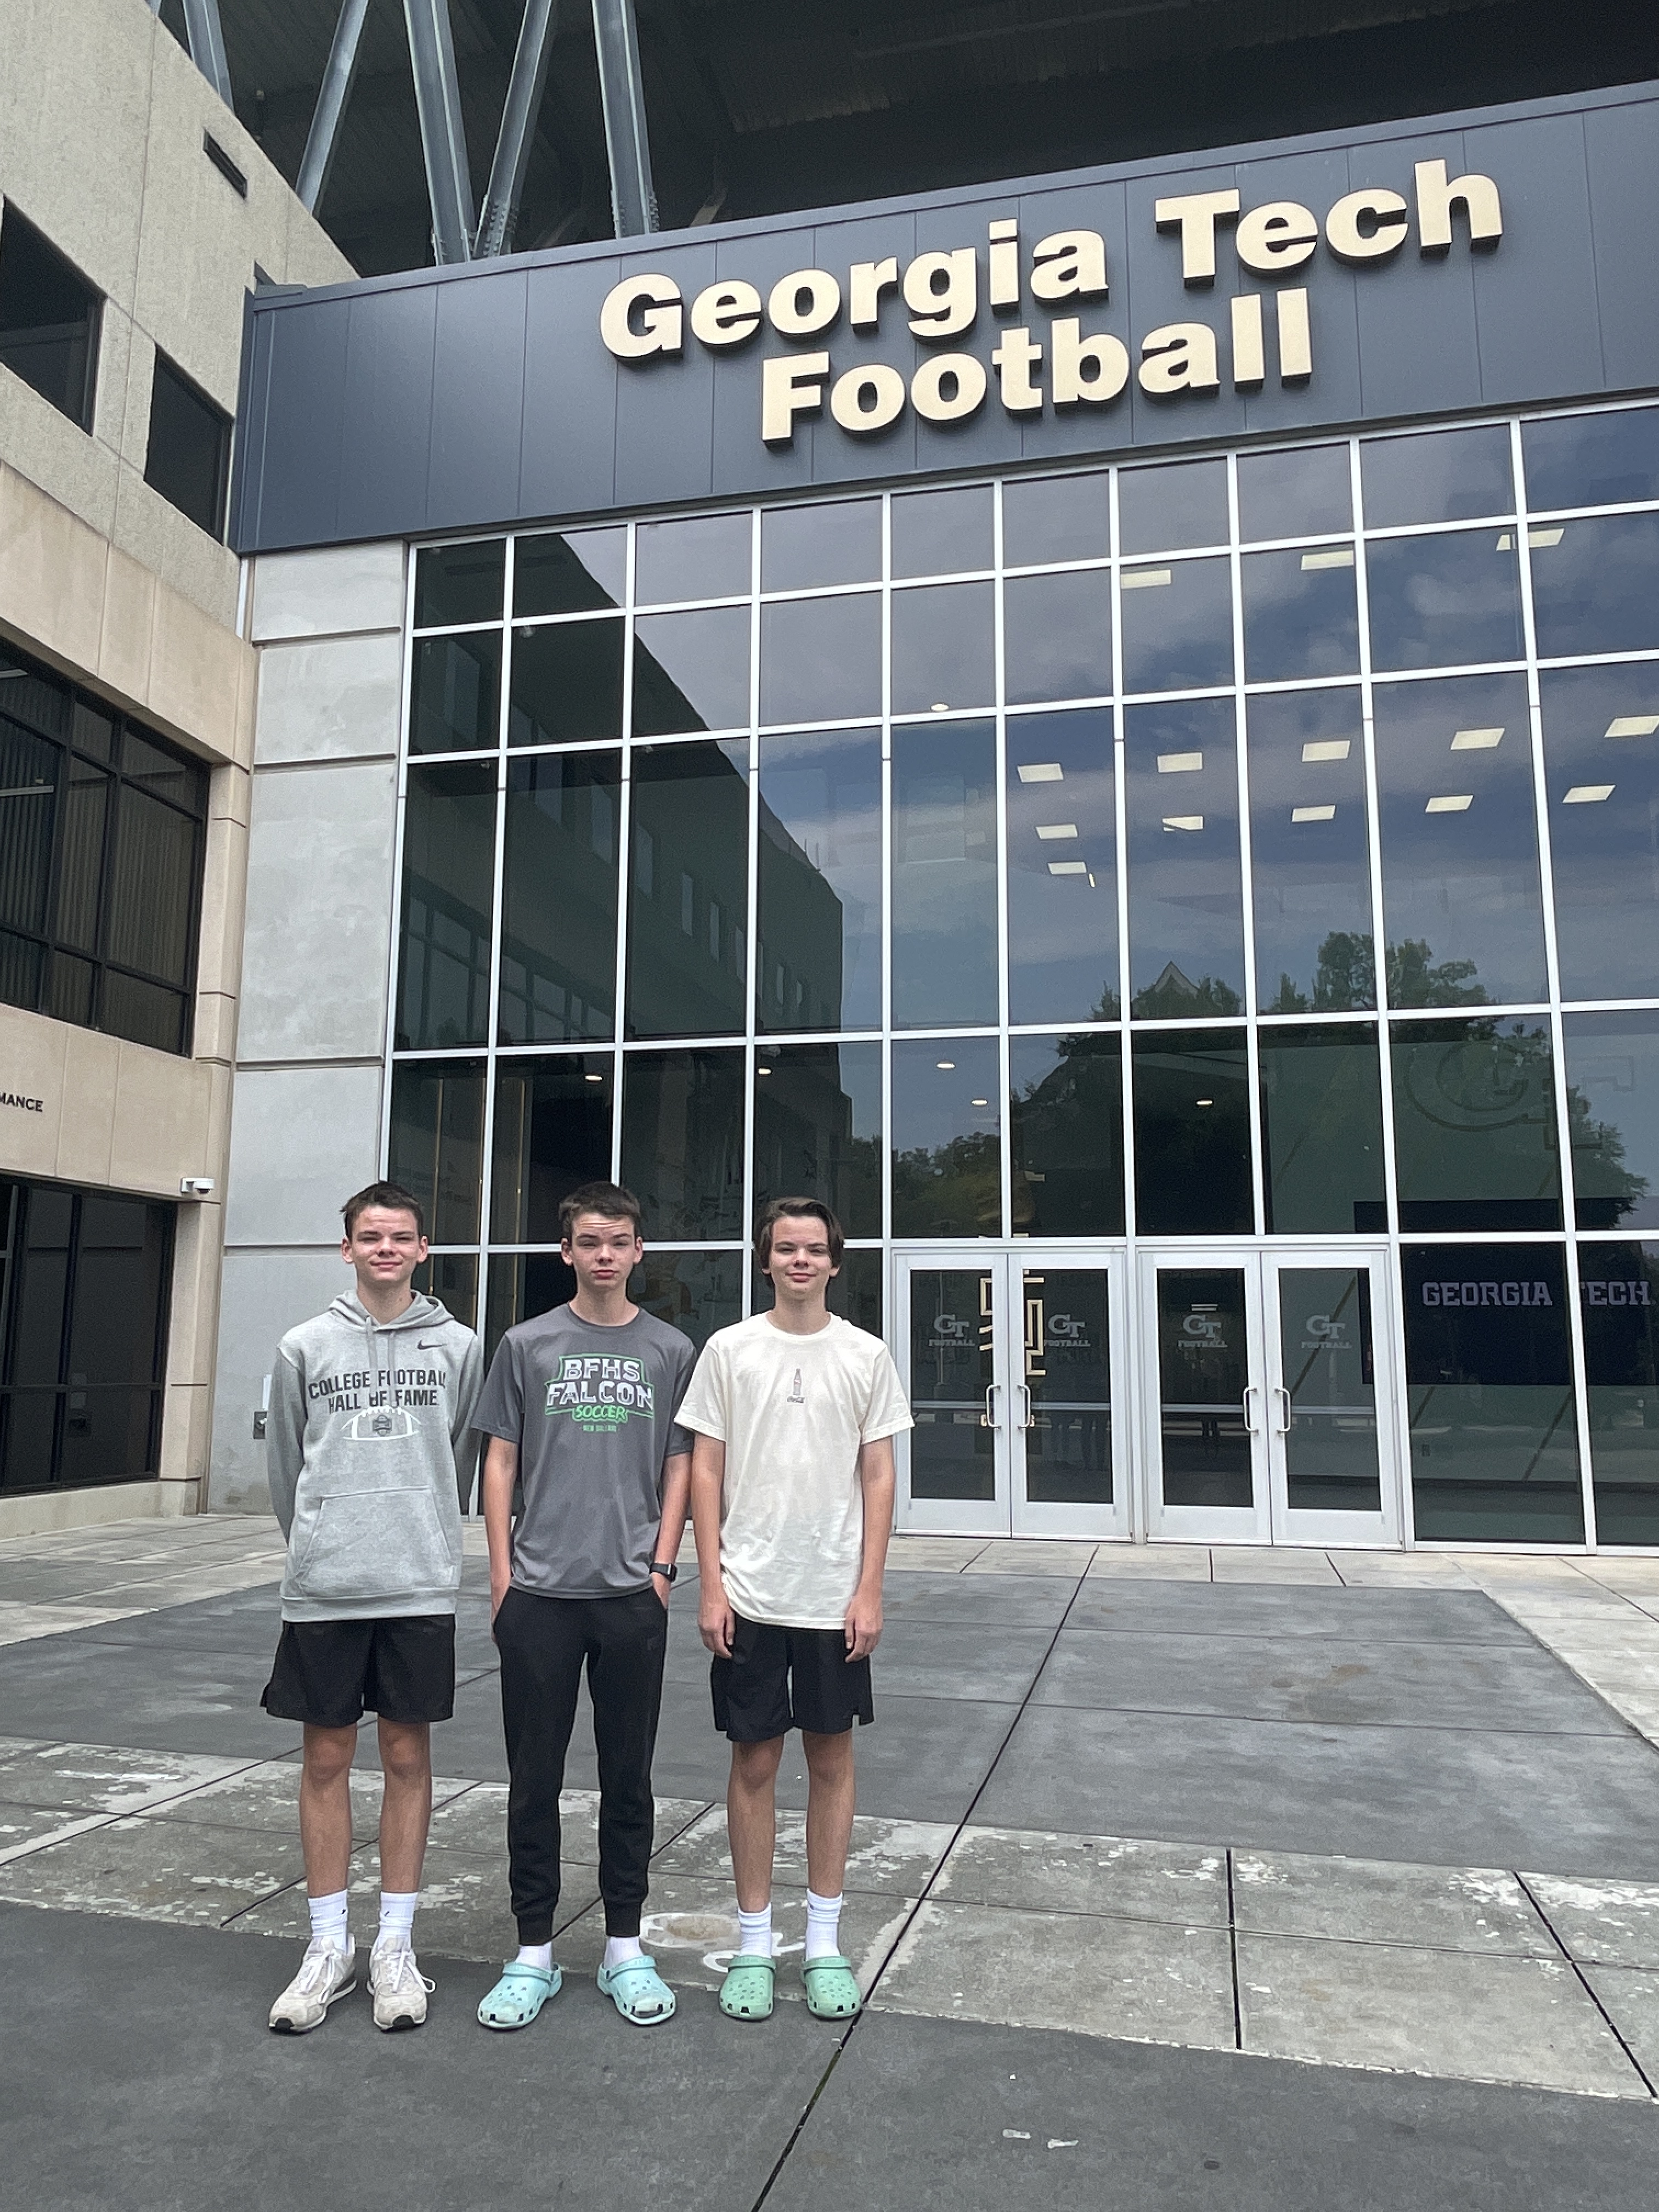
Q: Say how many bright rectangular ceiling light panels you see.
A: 14